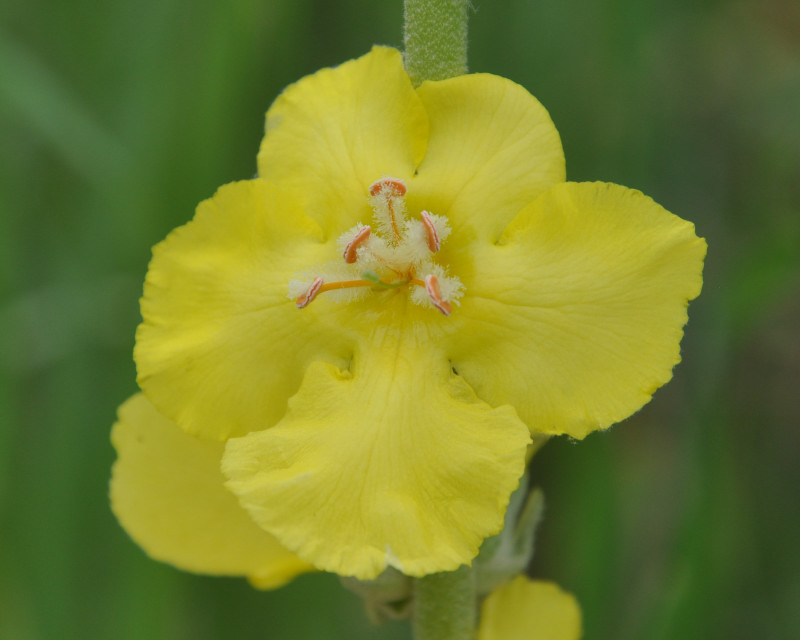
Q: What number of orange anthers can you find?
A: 5